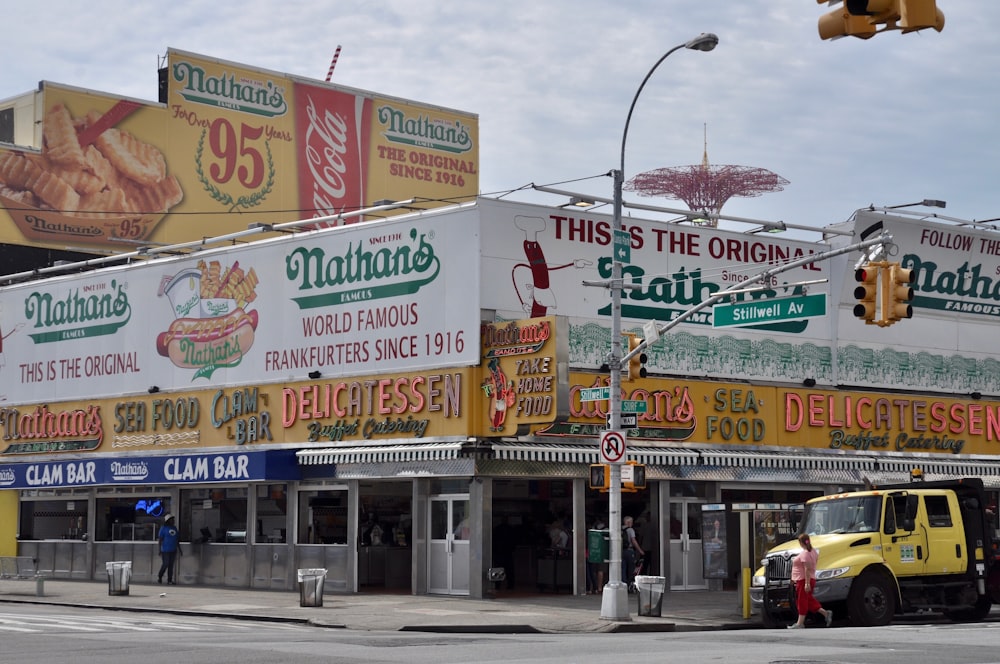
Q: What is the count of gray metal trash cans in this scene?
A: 3